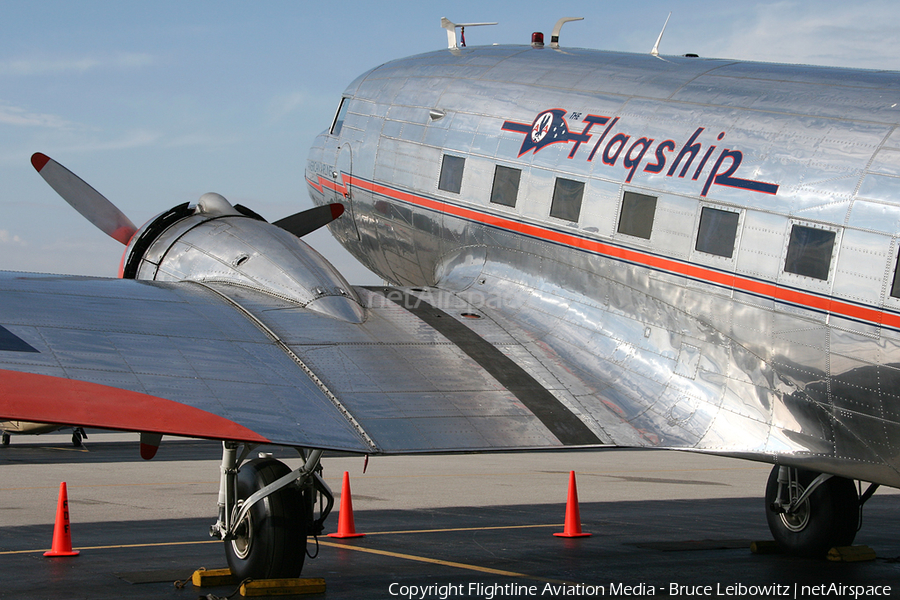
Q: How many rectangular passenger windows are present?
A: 7